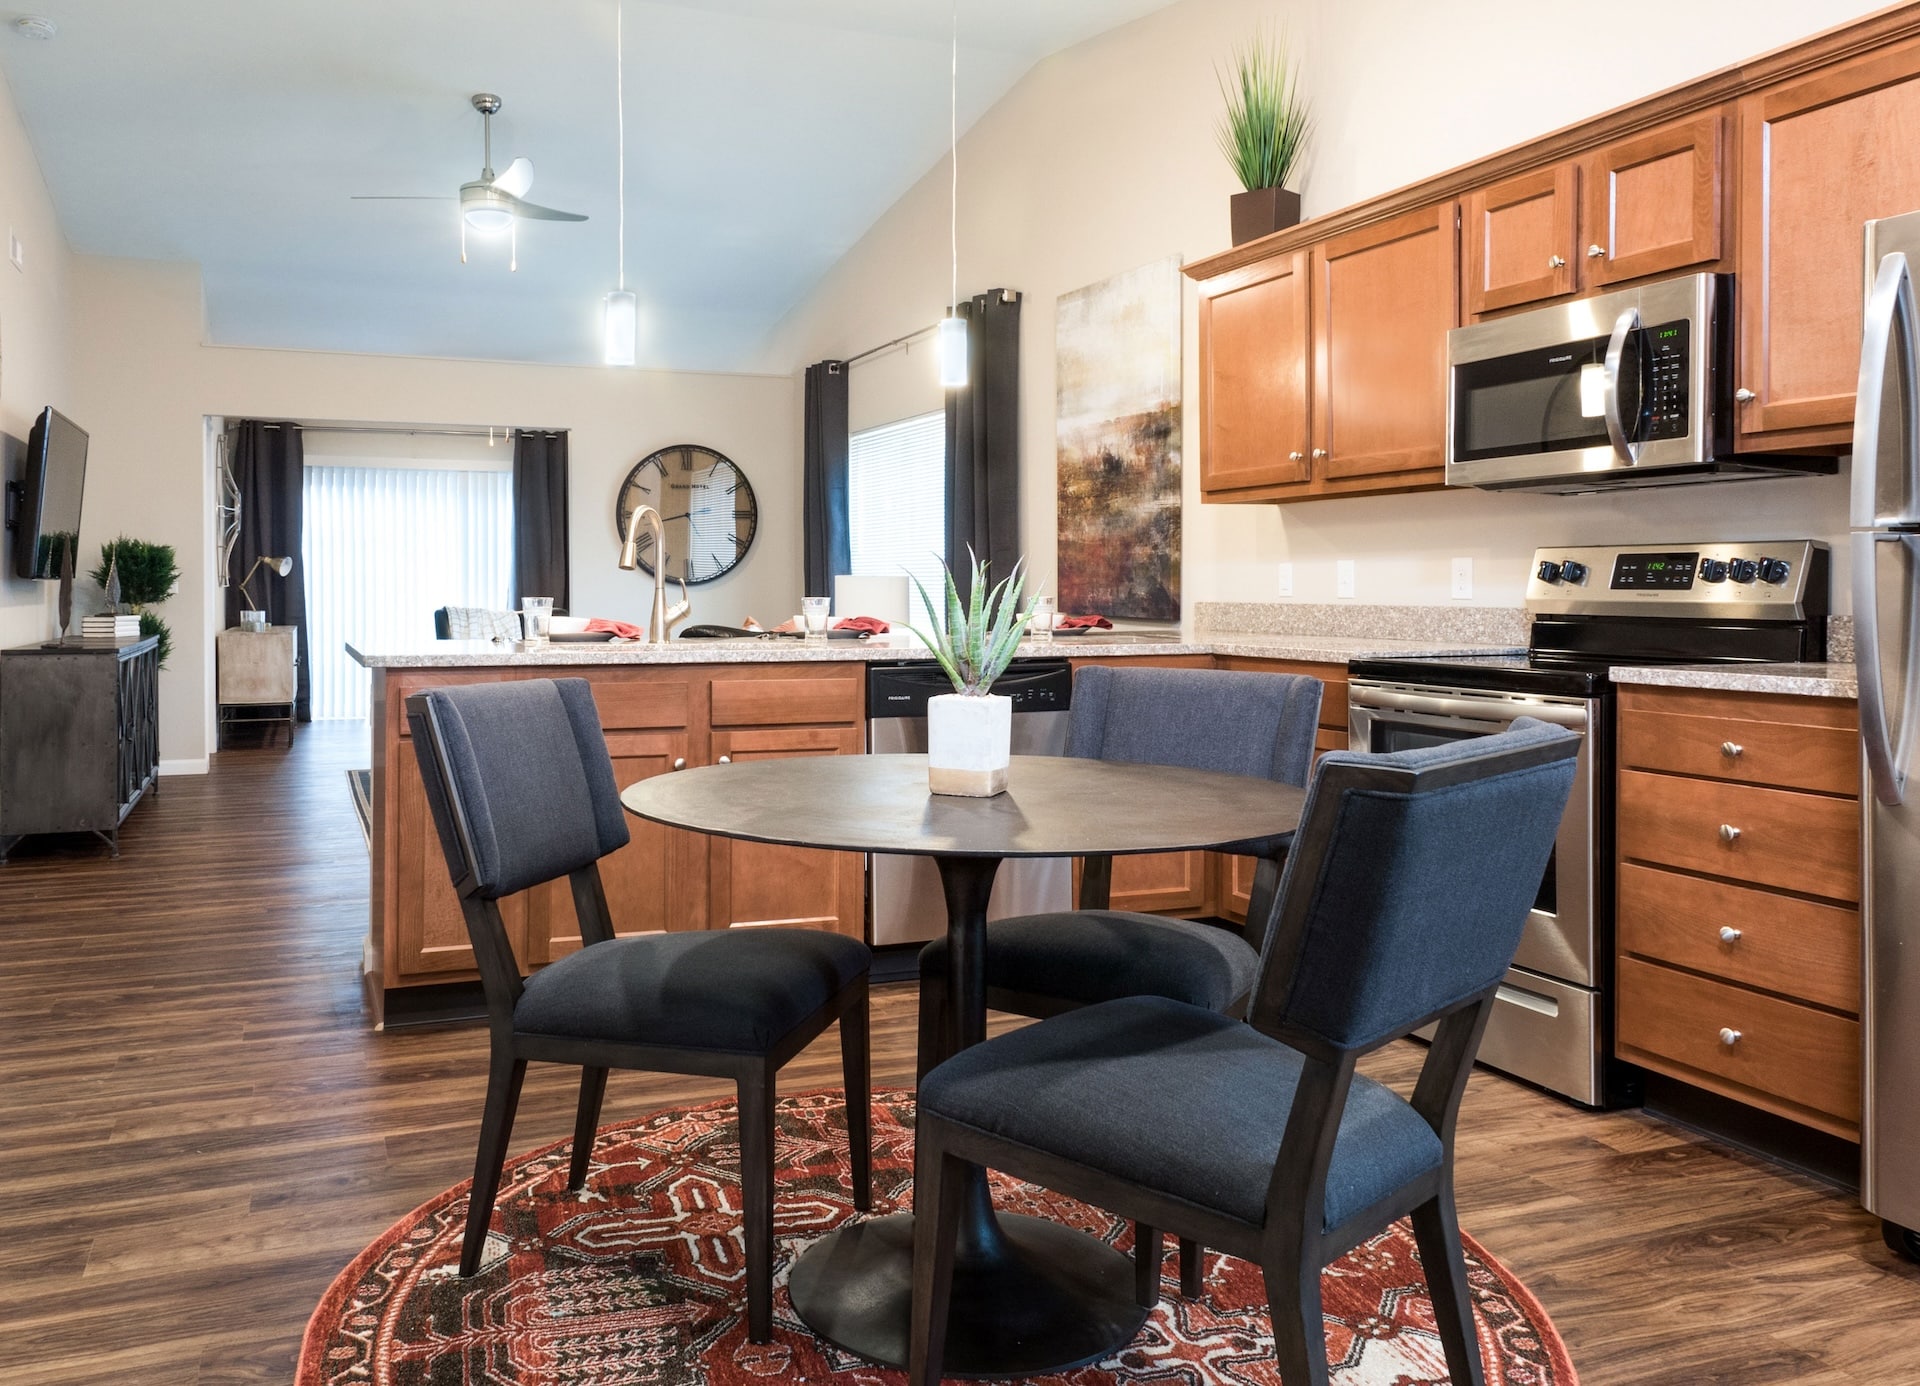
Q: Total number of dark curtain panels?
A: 4